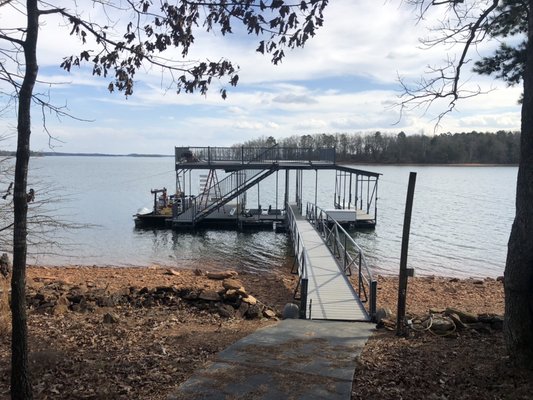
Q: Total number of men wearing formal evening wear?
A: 0